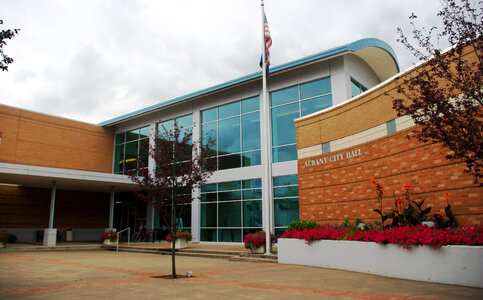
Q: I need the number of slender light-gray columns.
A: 2